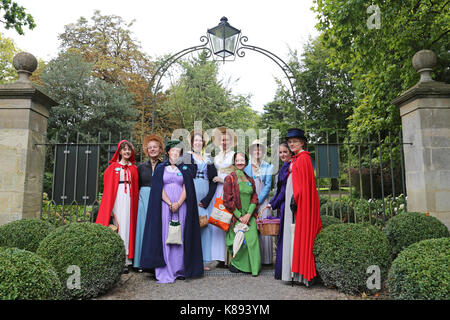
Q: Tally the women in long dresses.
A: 9